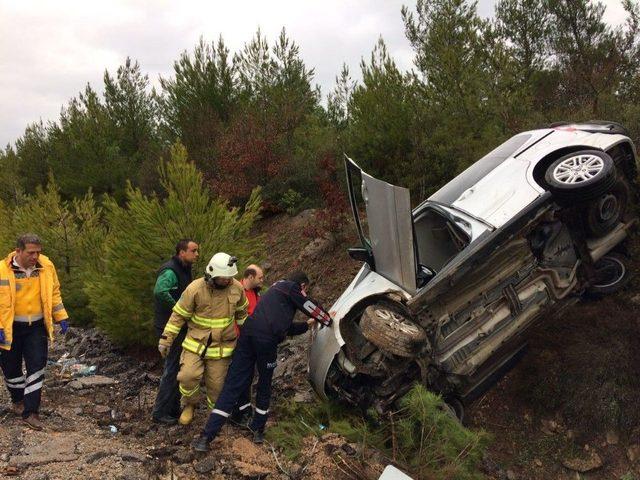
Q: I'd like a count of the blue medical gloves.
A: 2